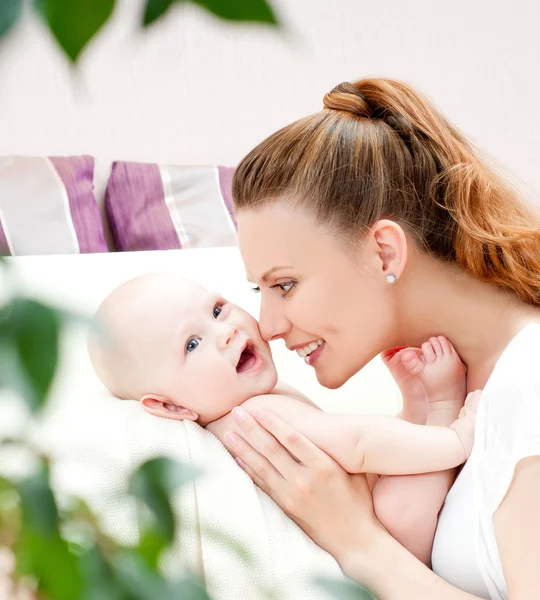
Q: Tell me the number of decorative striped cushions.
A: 2